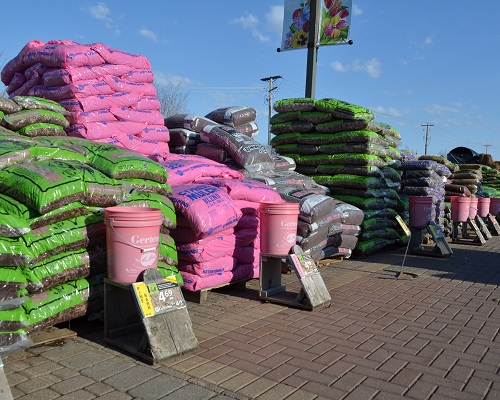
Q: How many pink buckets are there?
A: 7